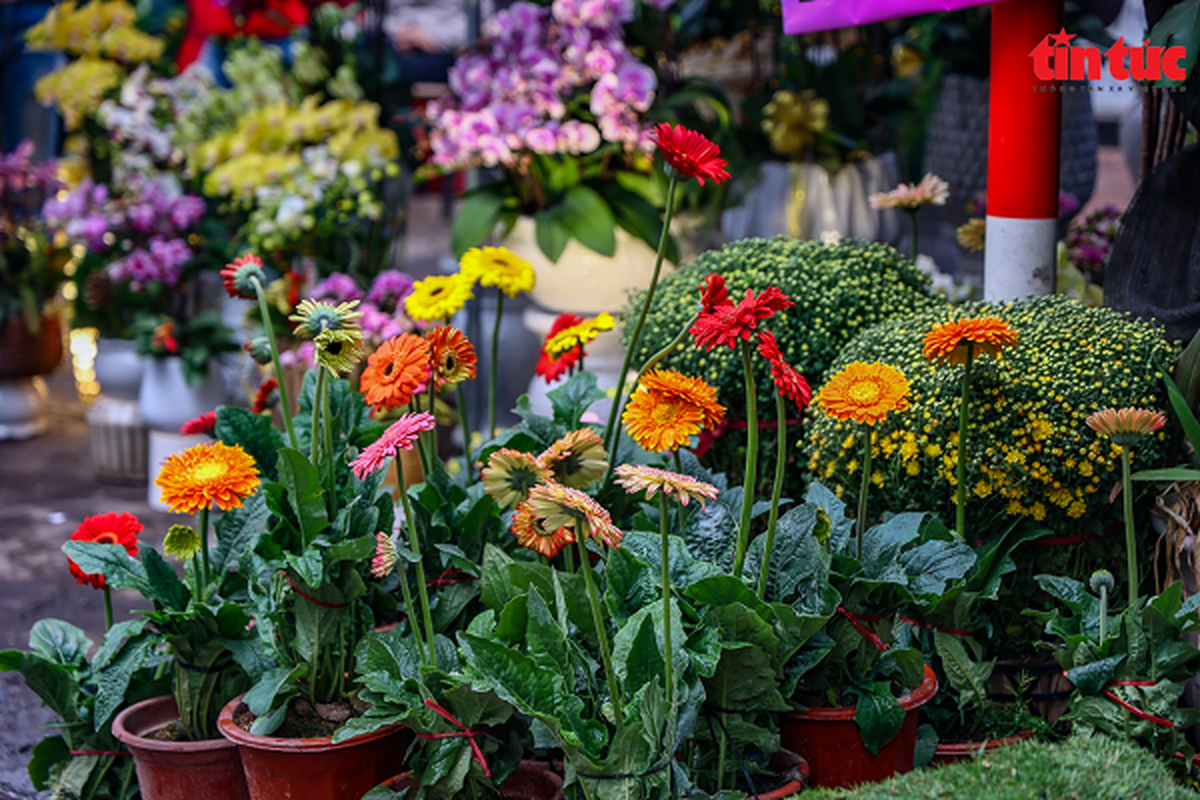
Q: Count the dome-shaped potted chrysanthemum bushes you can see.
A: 2